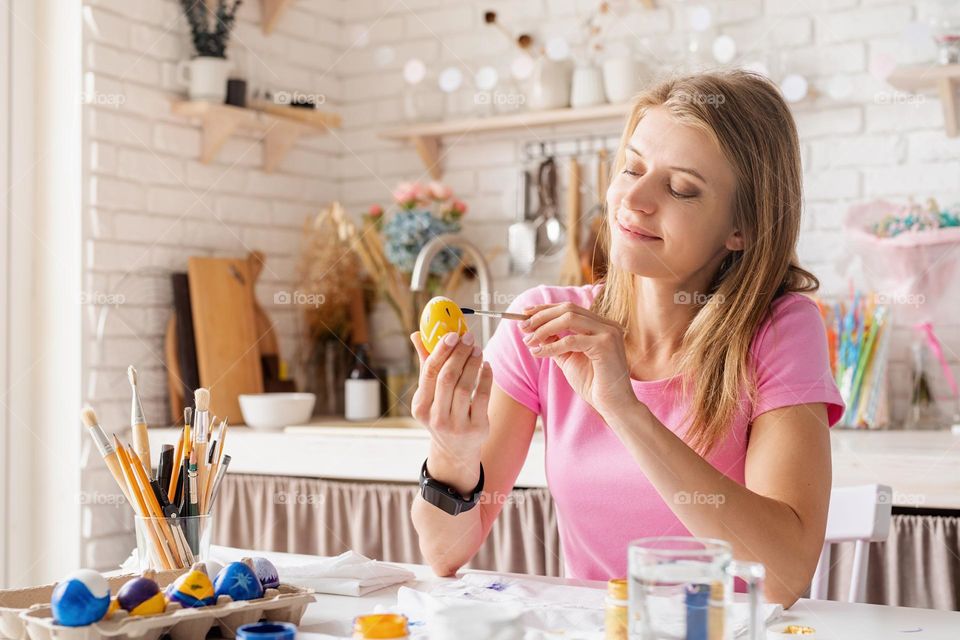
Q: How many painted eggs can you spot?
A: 6